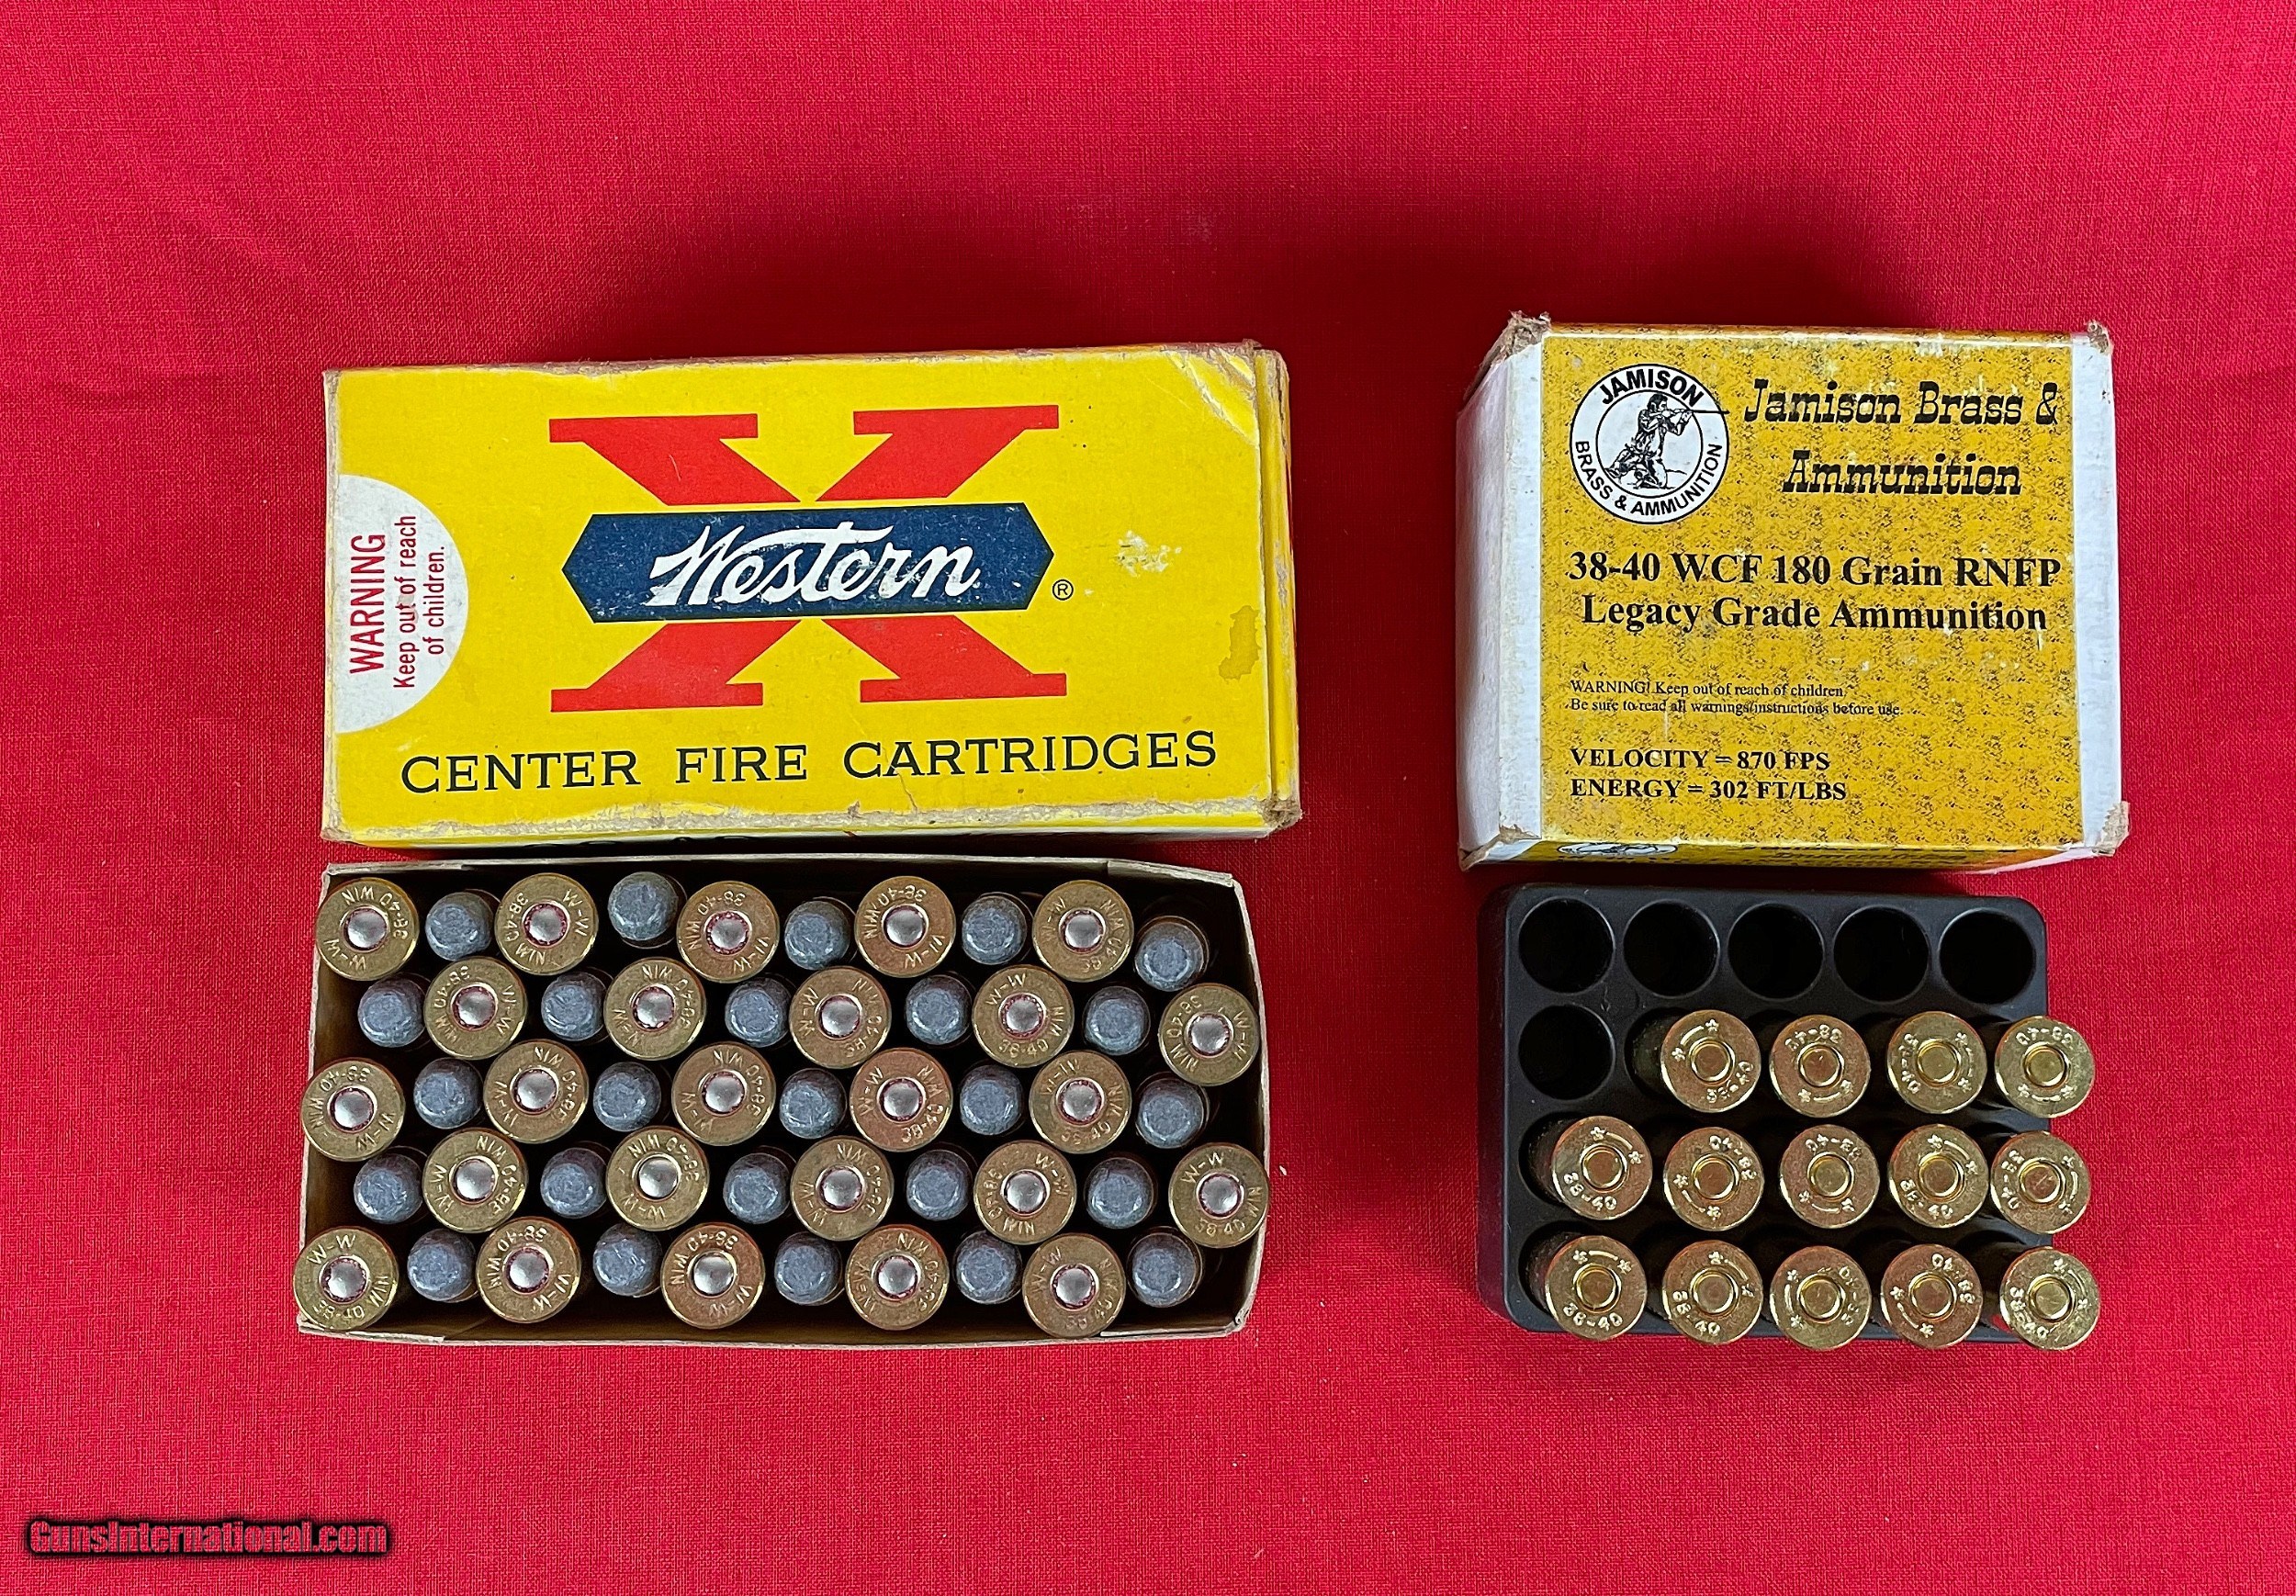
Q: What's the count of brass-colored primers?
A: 14